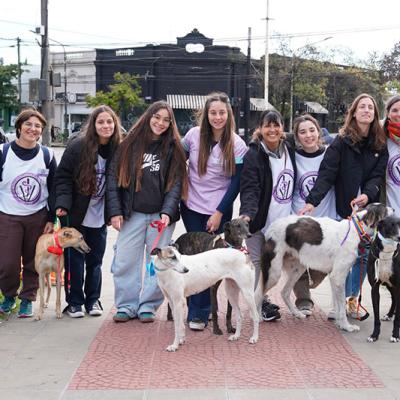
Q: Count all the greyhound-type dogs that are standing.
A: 5